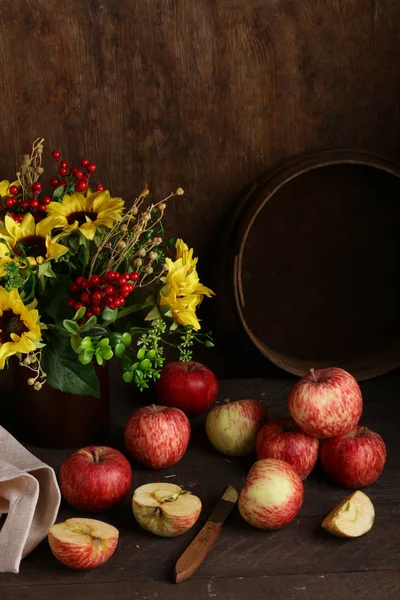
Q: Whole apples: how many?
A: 8